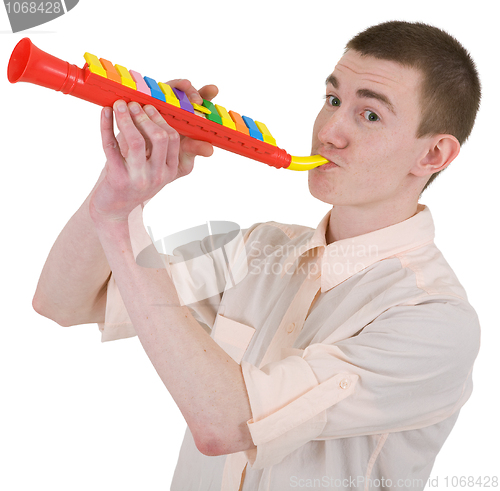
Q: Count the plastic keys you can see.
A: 13